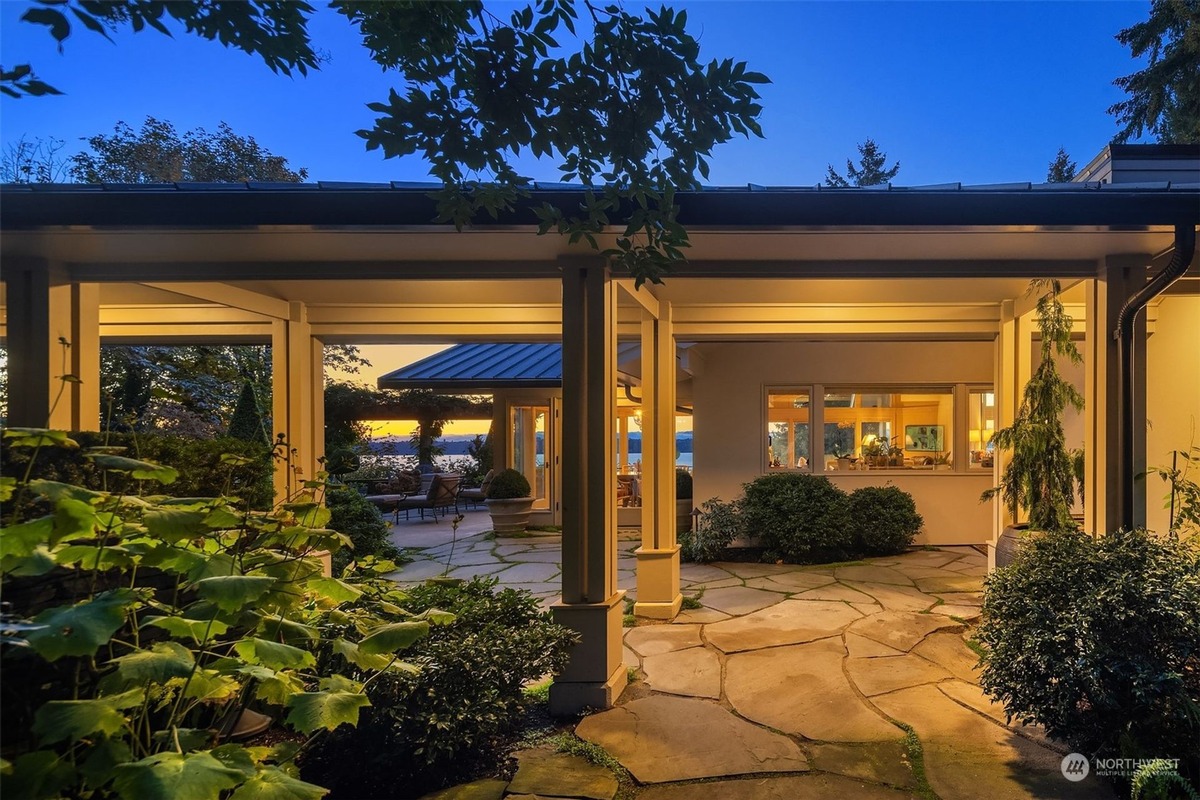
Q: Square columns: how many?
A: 6